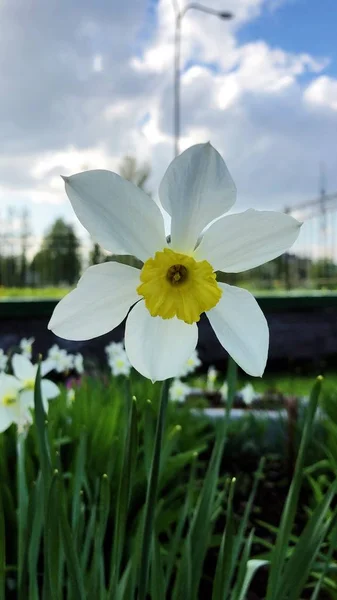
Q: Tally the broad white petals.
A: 6